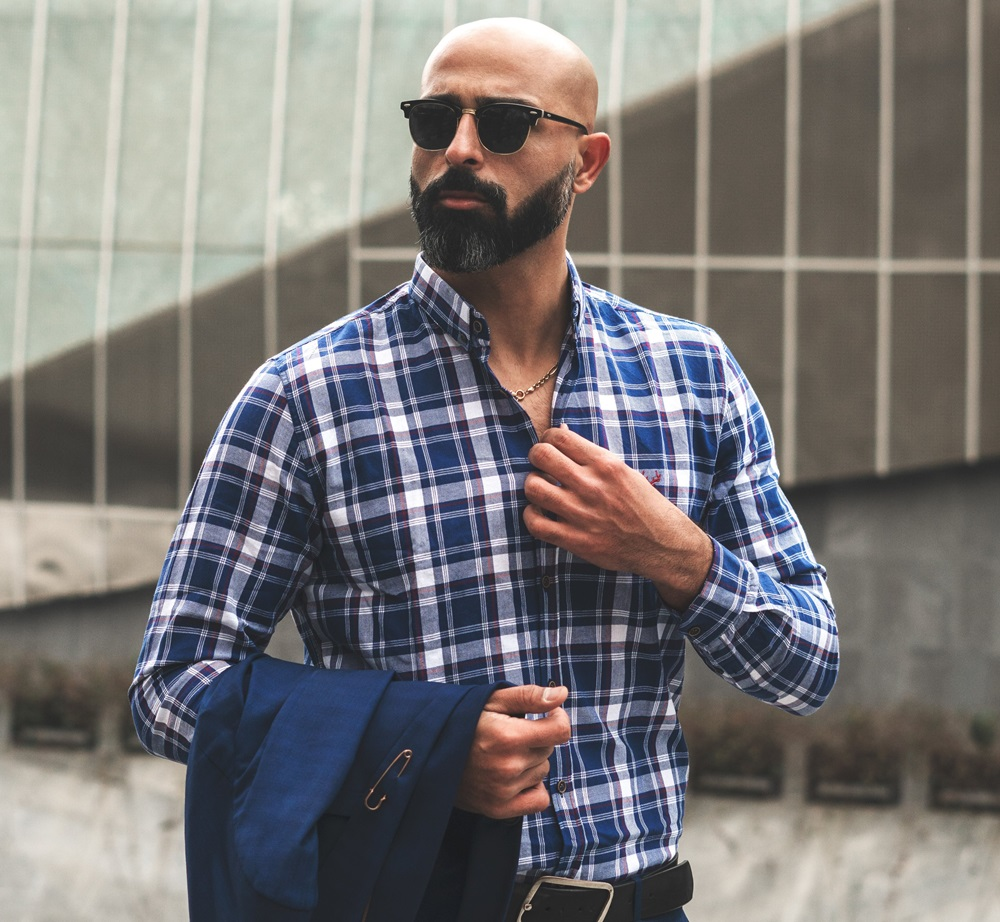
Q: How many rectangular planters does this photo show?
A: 5